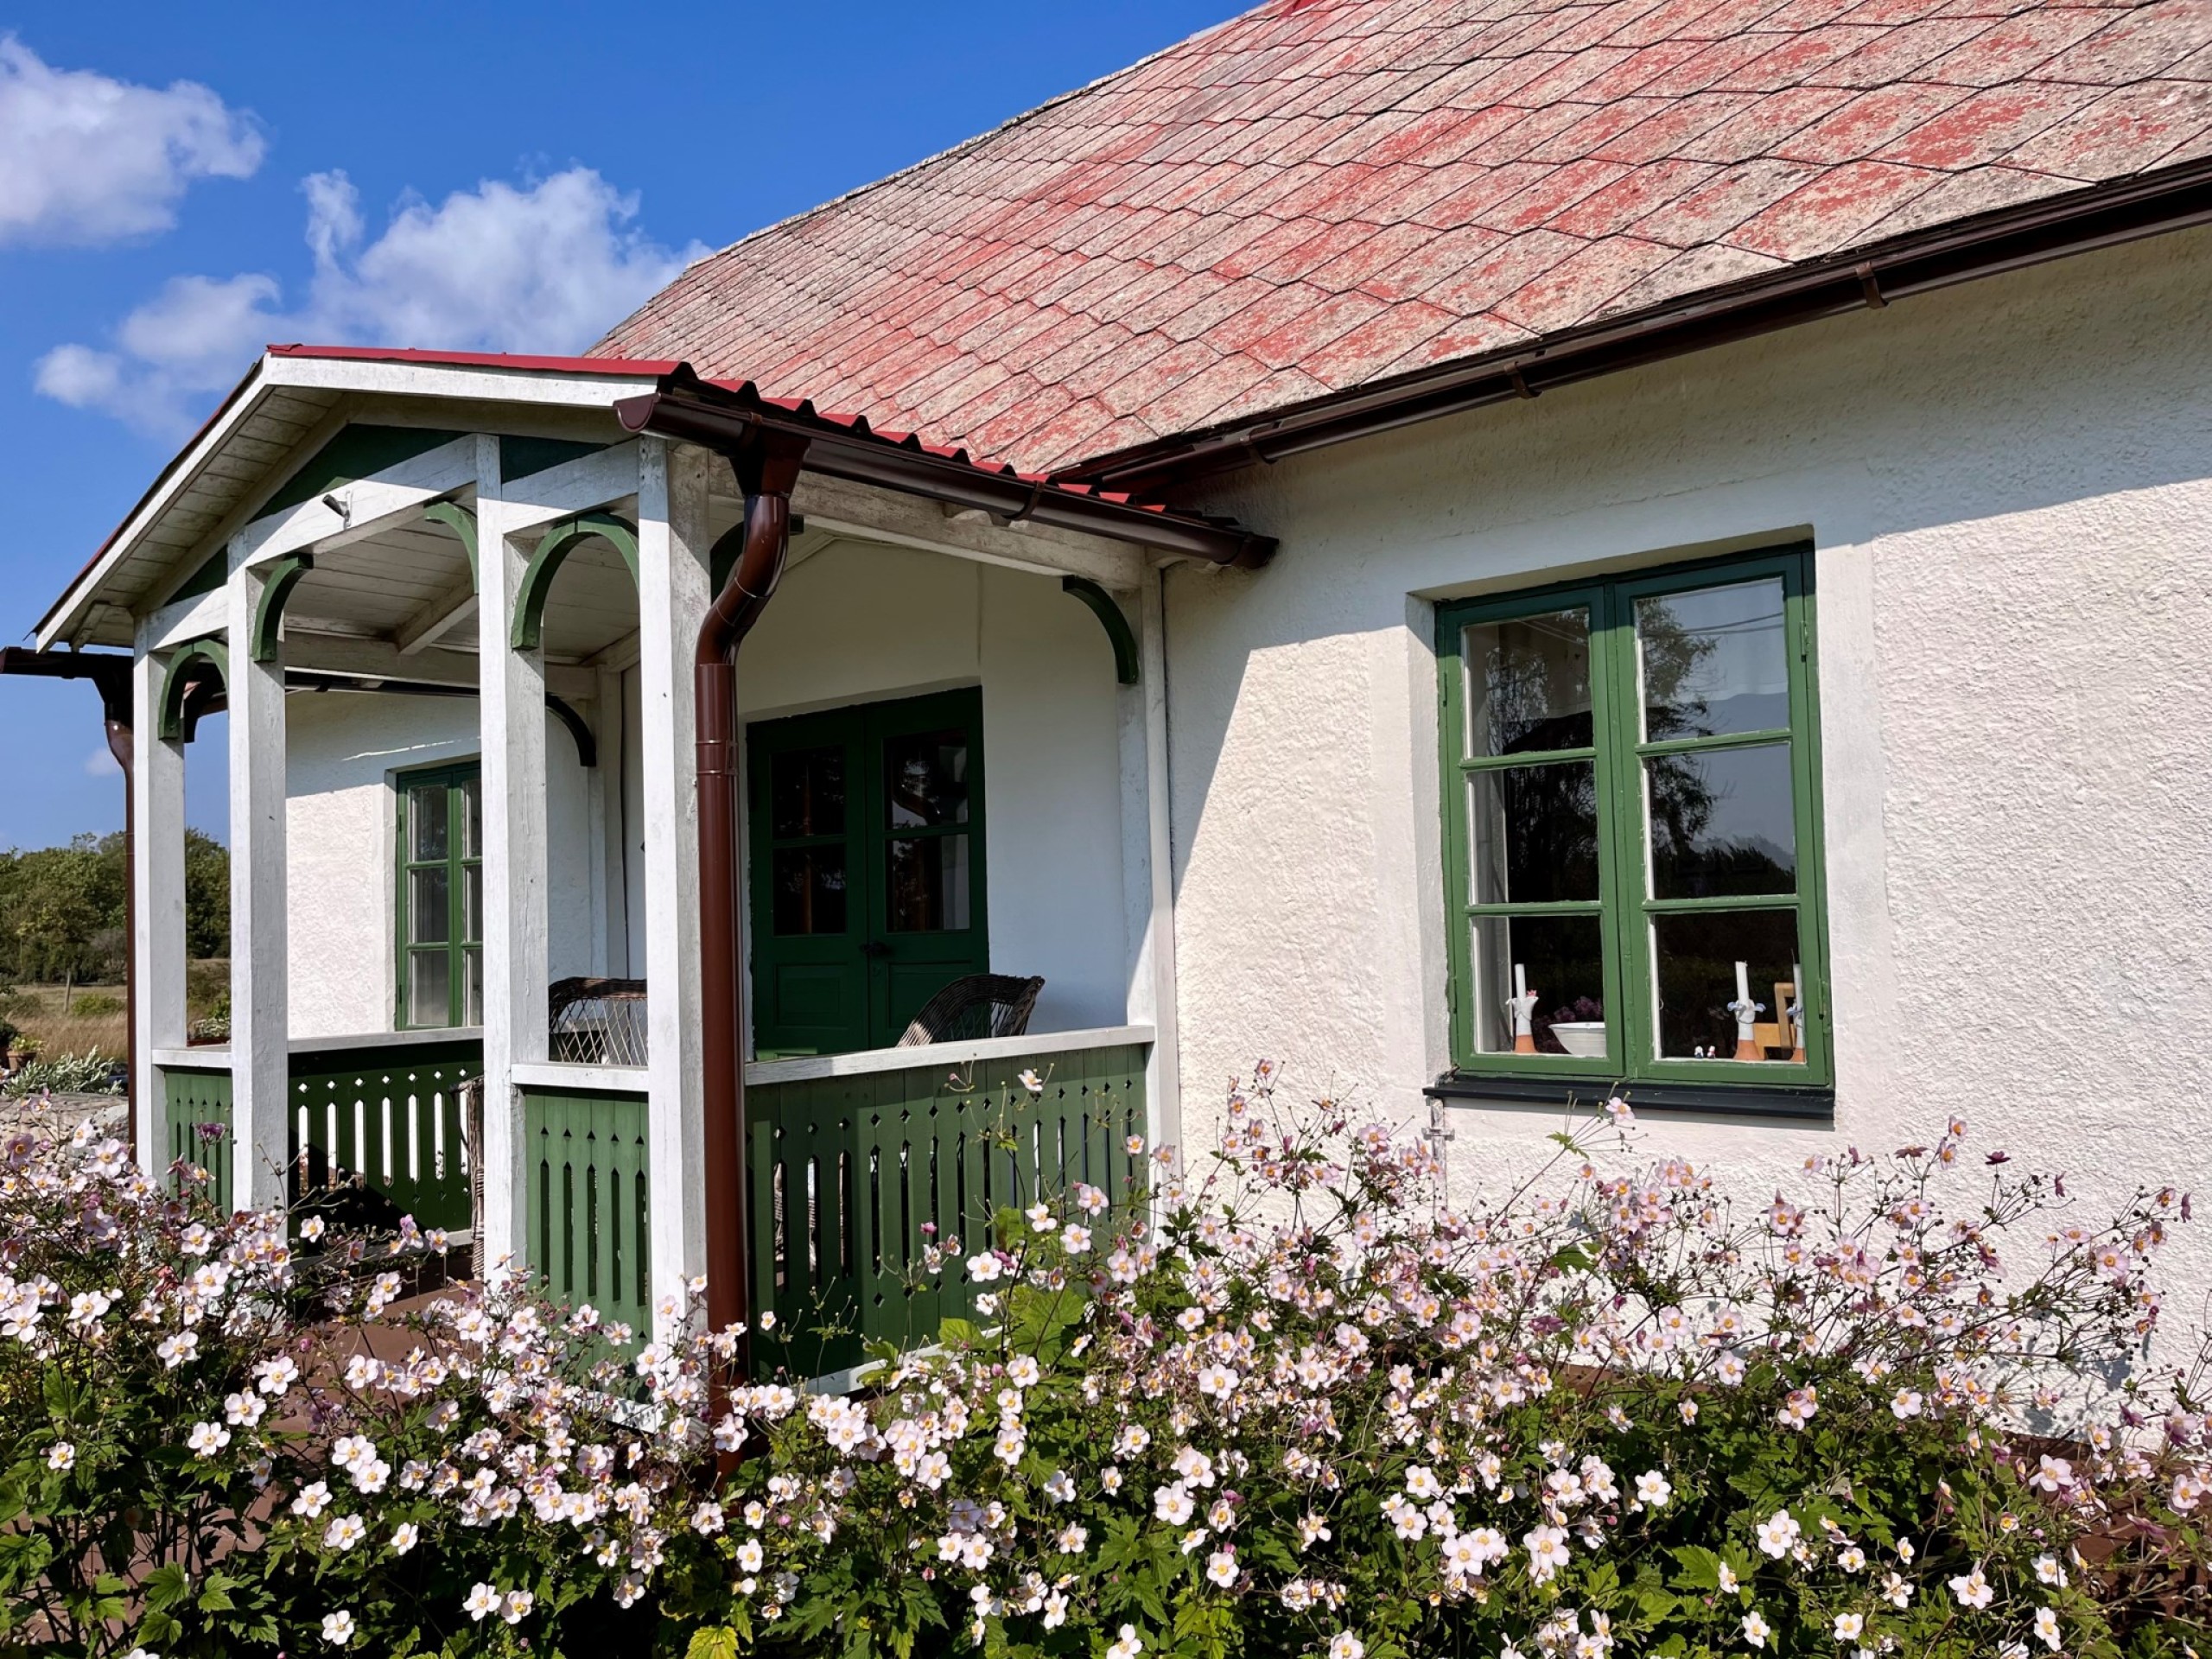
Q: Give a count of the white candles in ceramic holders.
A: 3